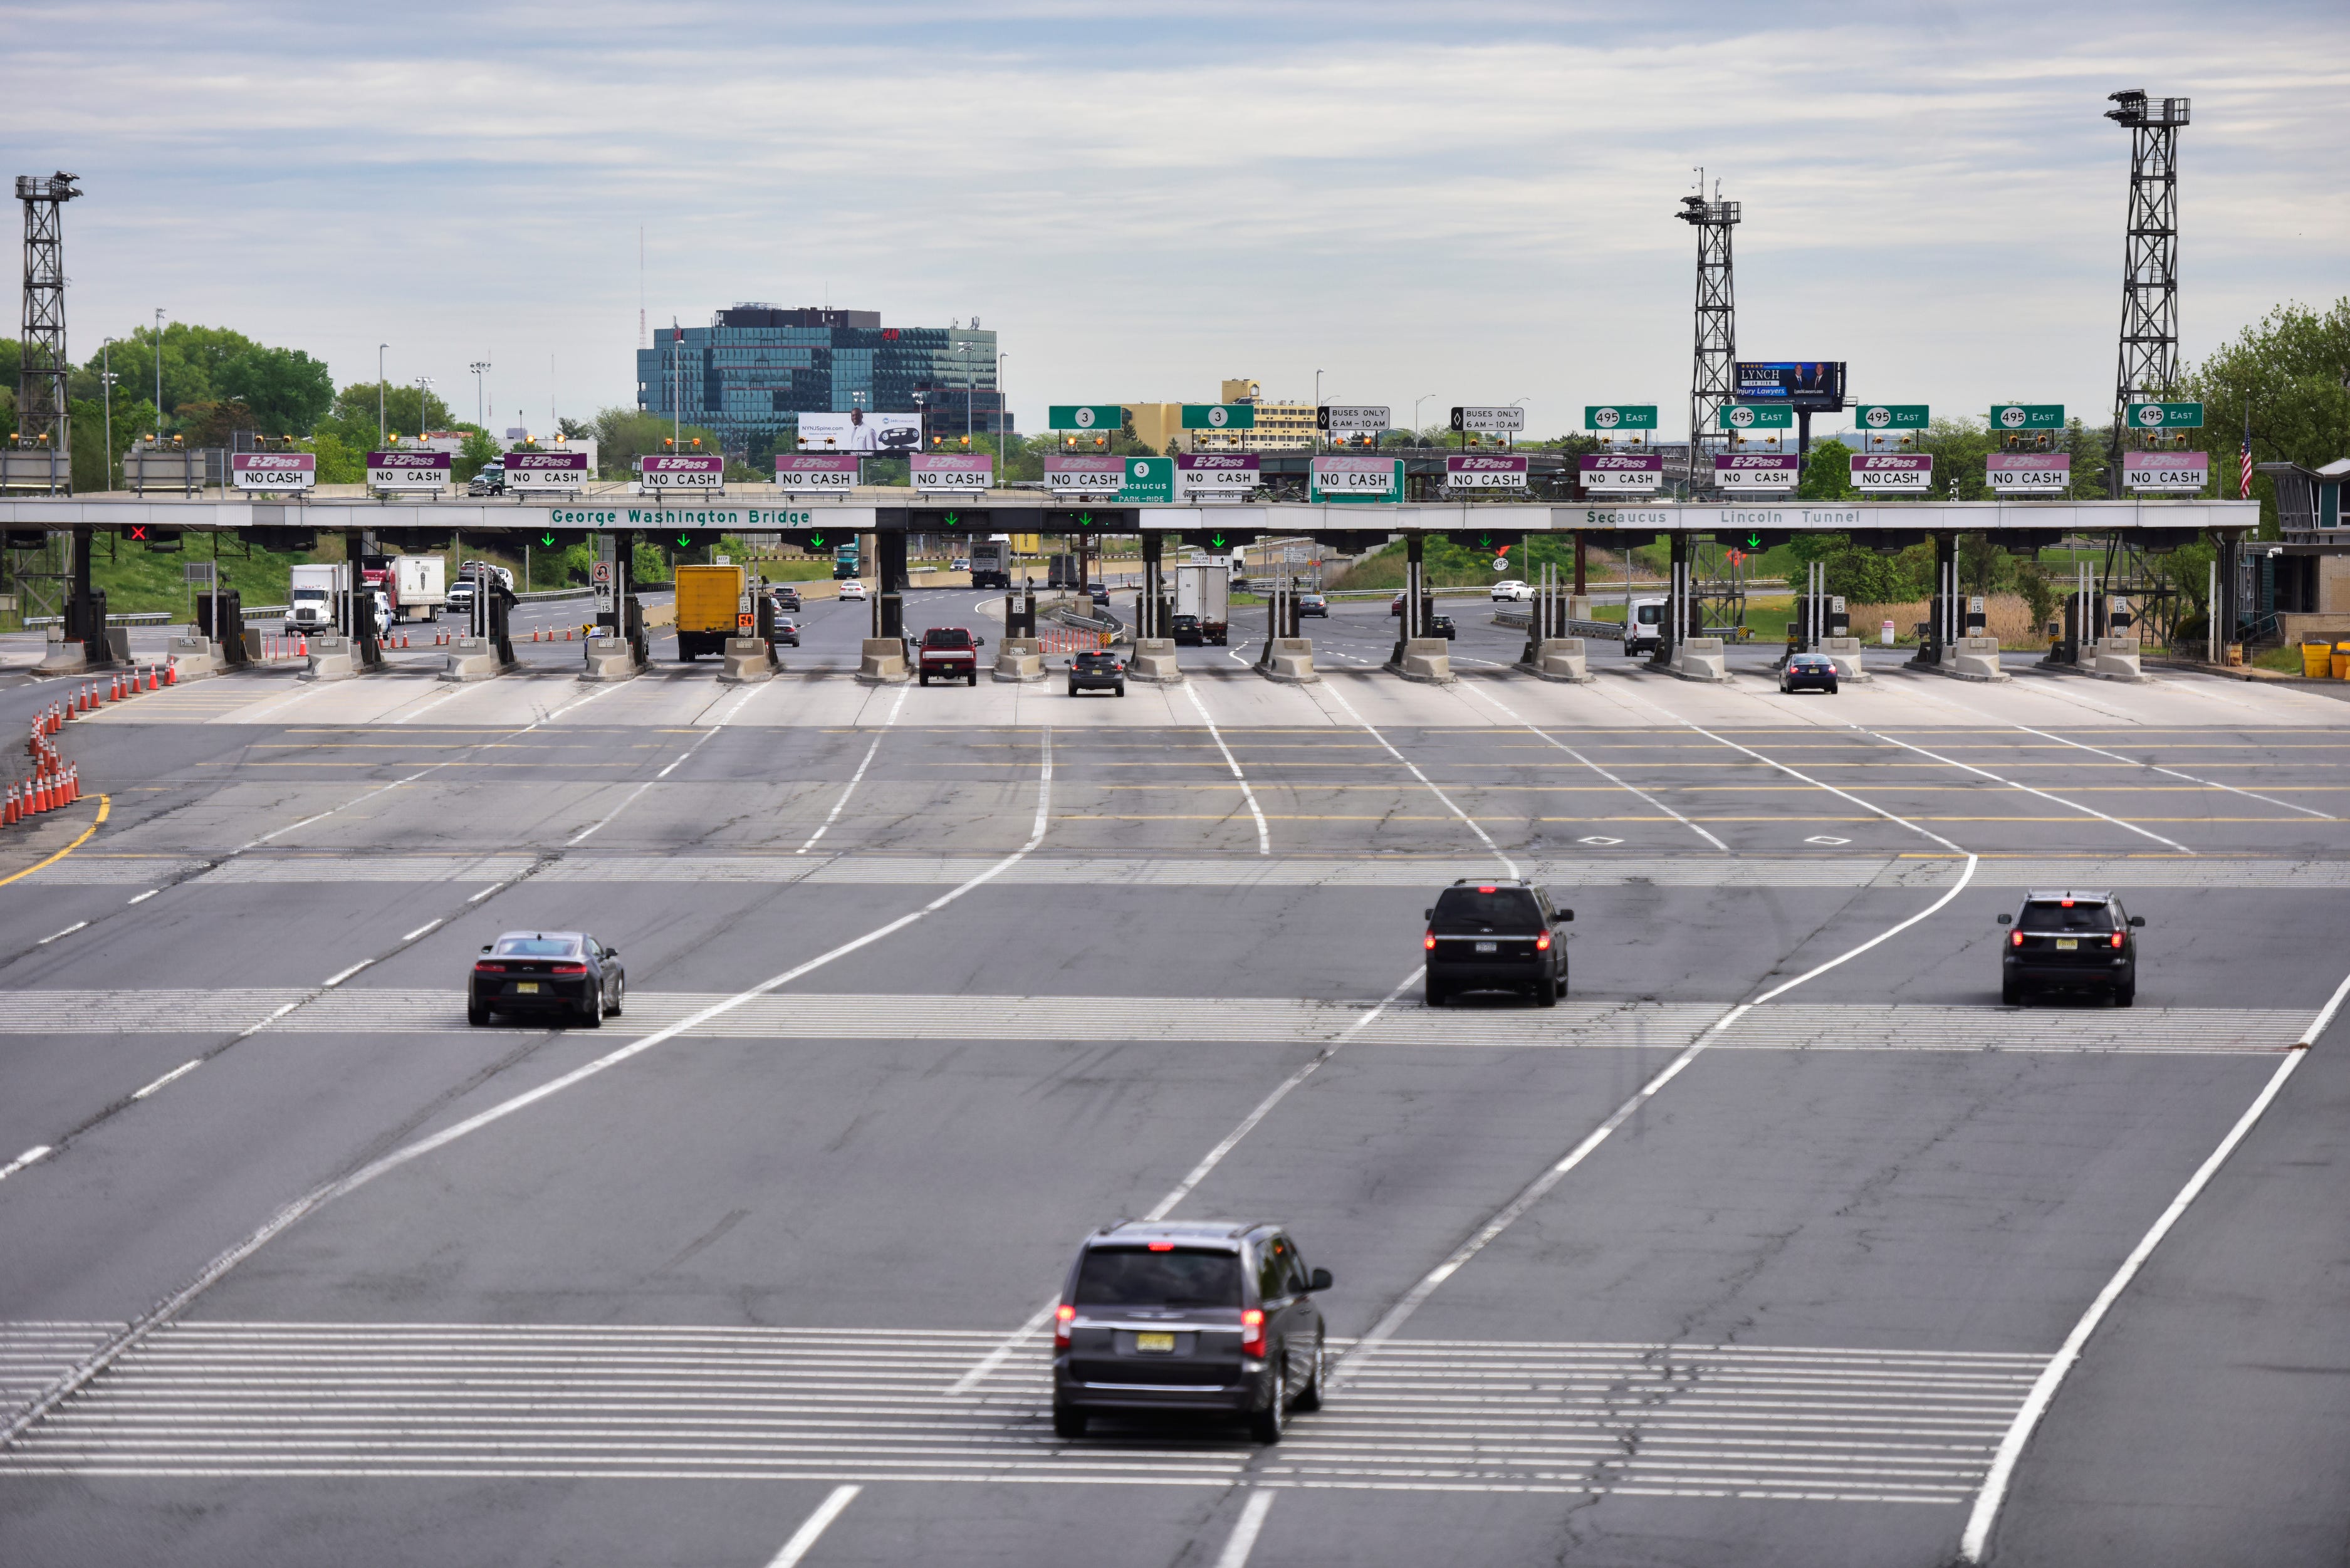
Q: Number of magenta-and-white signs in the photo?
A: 15